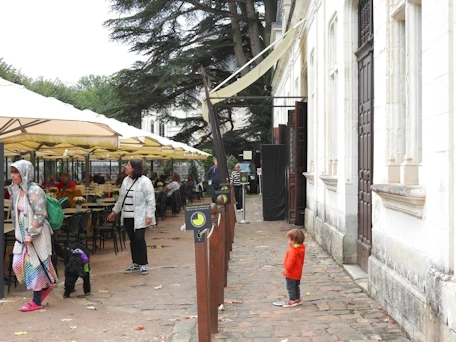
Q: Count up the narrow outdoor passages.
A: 1